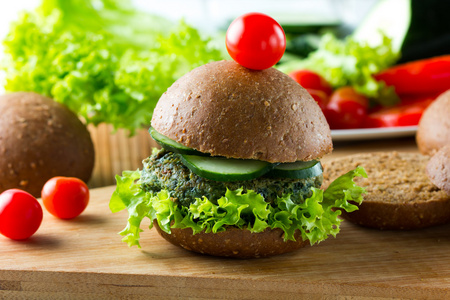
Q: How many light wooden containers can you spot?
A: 1